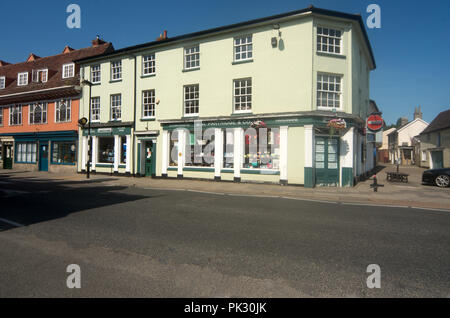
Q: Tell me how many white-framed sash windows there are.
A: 12